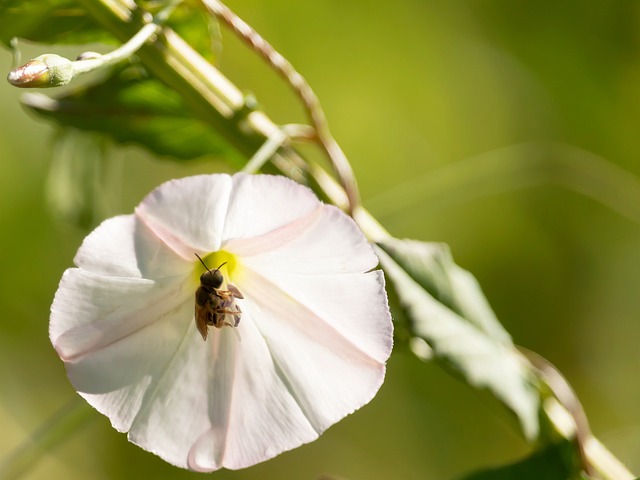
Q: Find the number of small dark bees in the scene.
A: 1